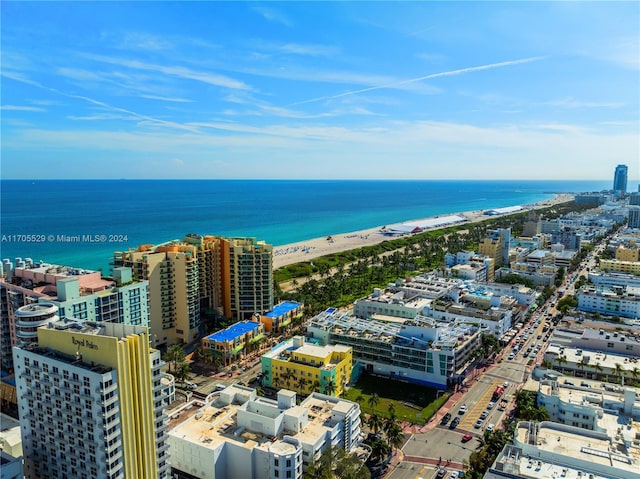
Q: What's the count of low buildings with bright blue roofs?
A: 2